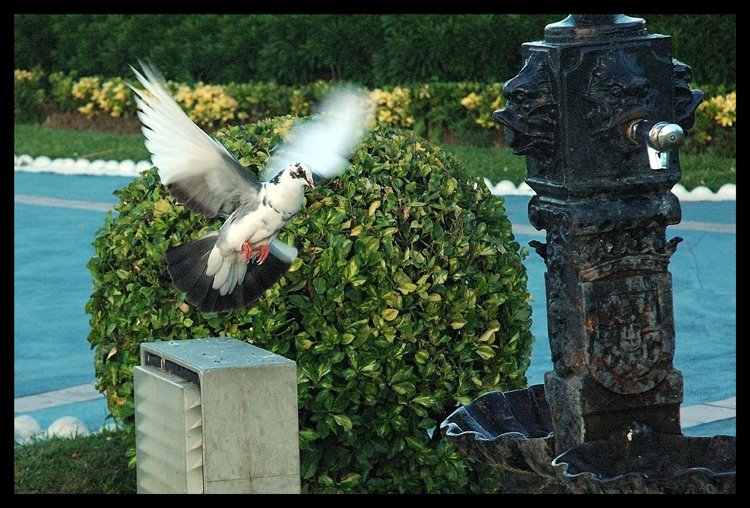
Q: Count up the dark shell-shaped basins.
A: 2